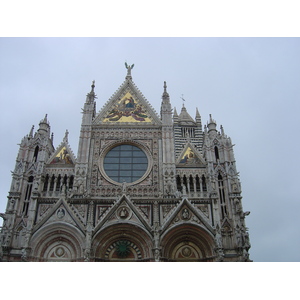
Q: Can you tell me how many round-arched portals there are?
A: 3